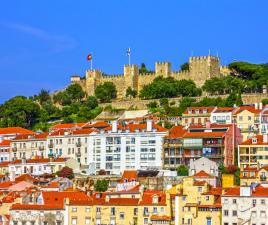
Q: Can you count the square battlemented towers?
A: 4